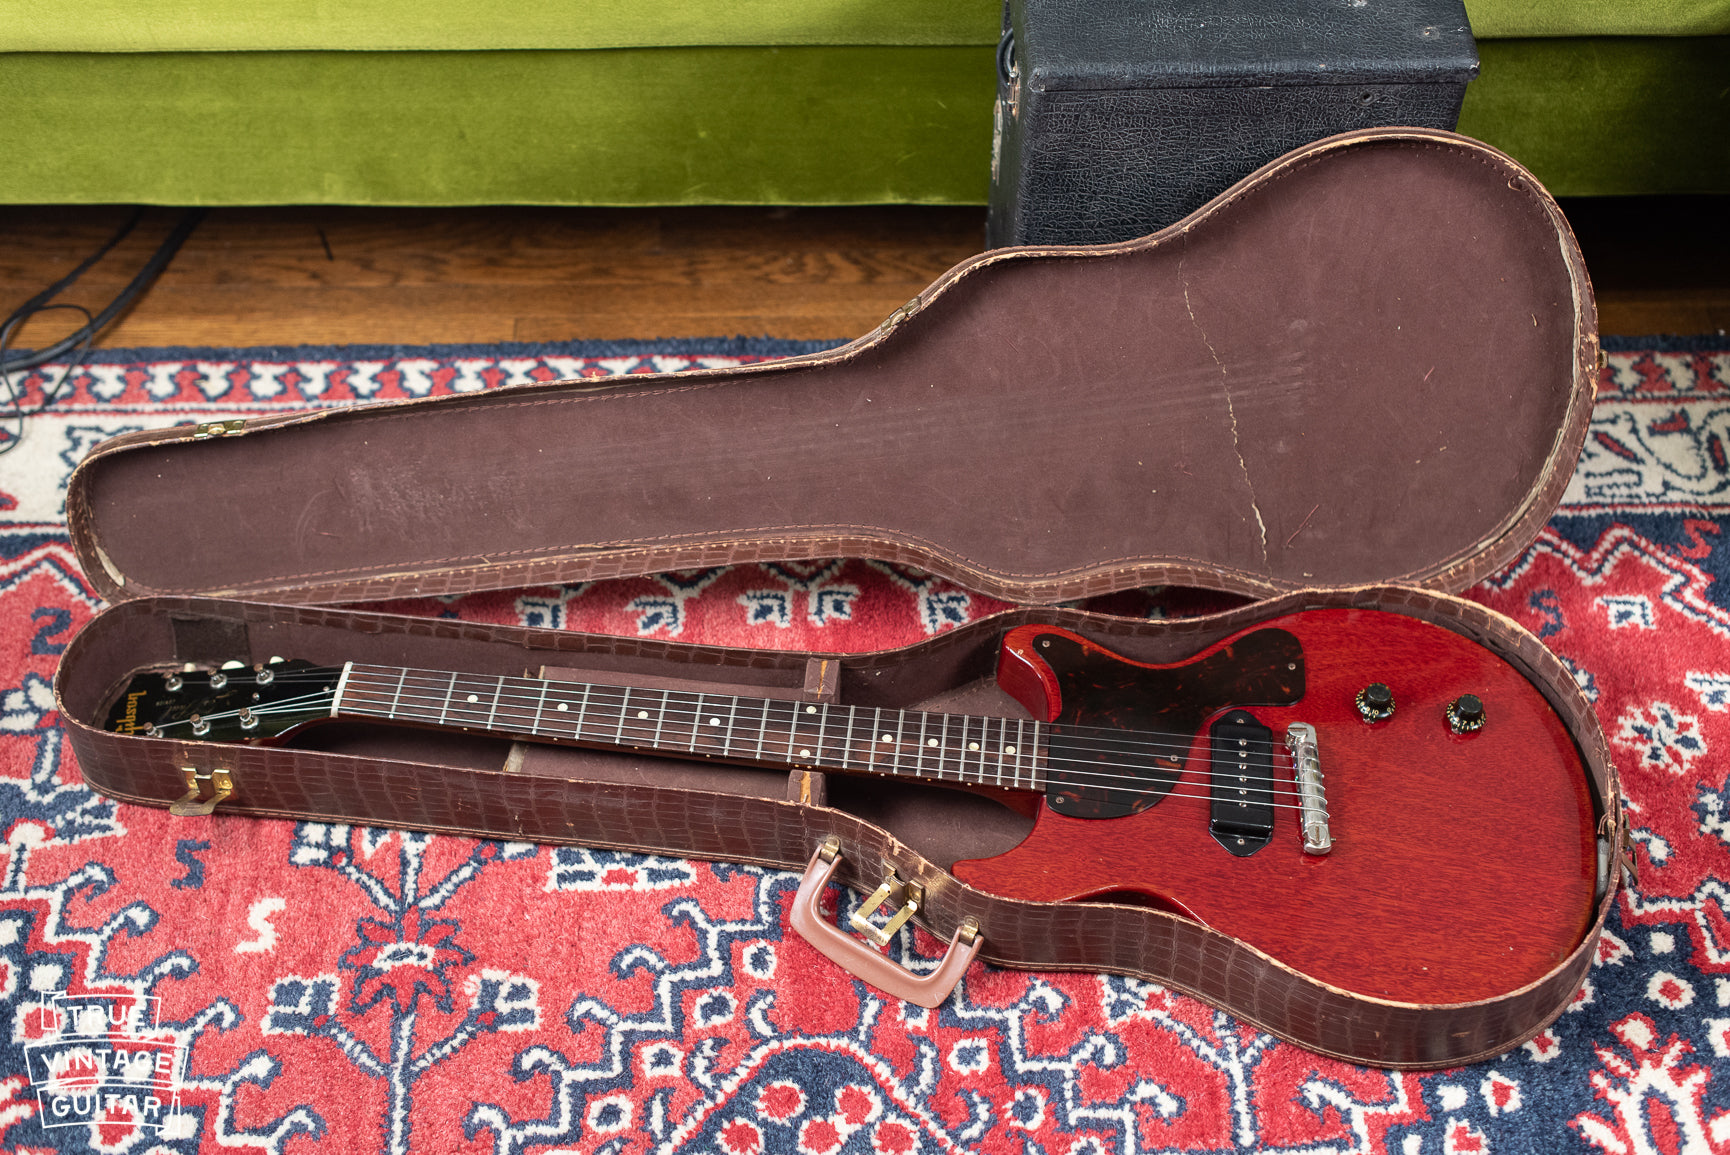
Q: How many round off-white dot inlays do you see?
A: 10